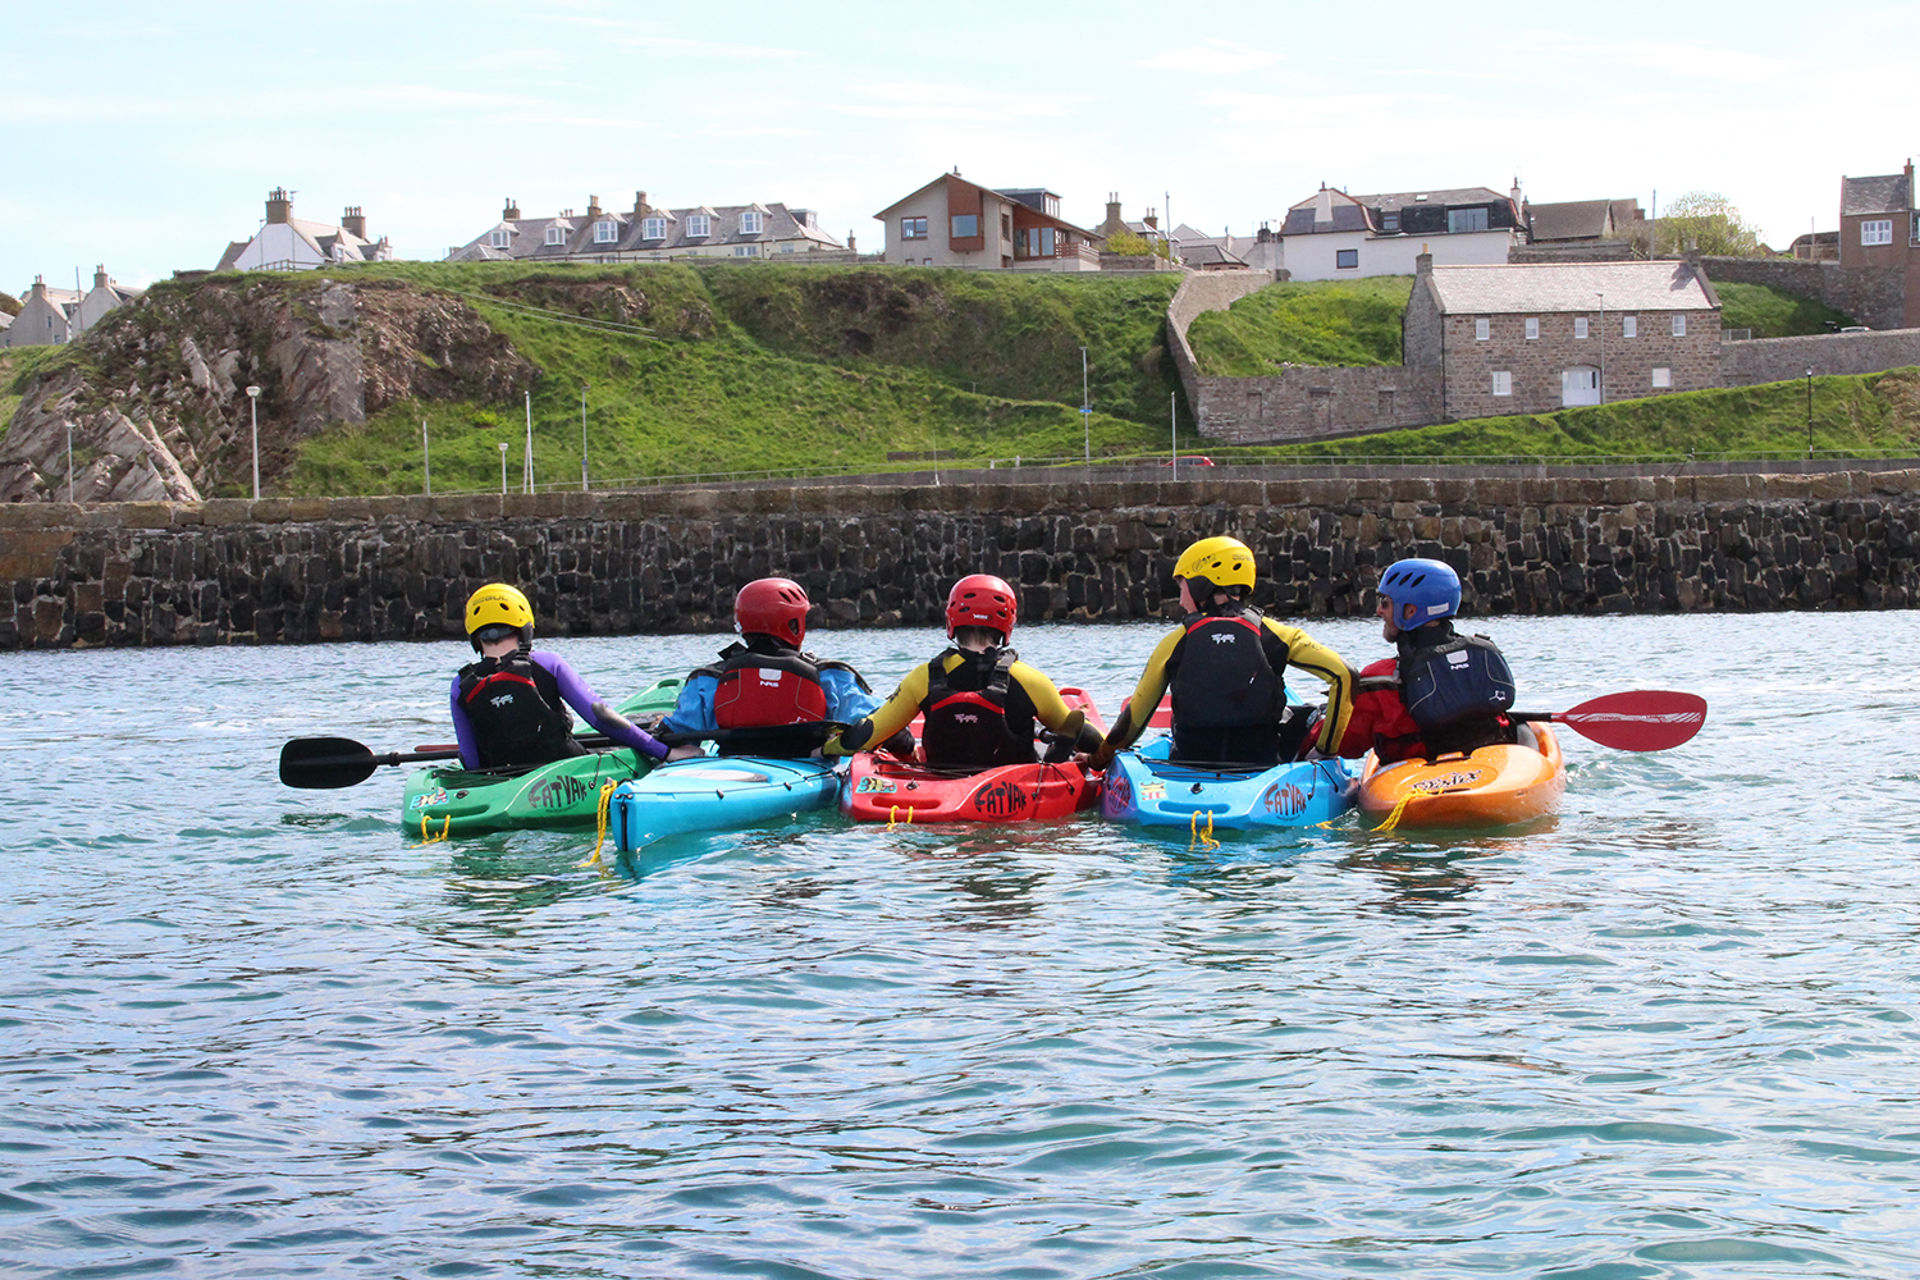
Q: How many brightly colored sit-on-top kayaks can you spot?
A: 5